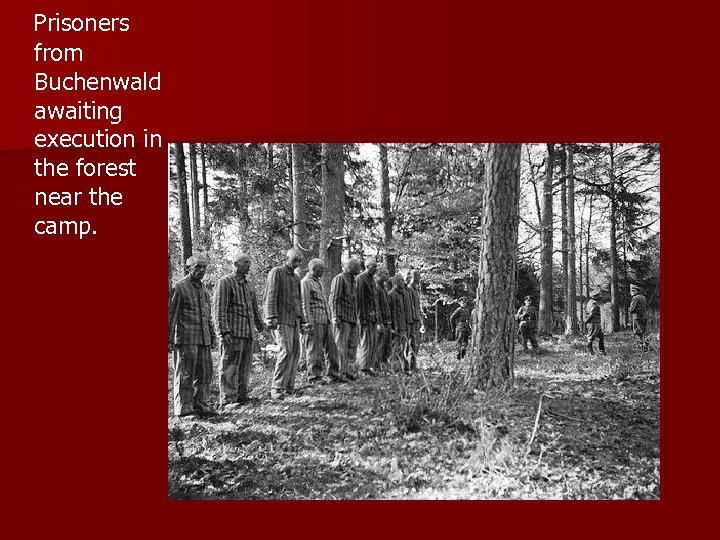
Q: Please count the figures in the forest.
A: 14